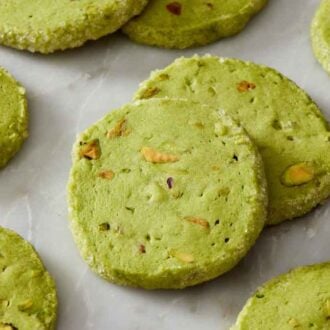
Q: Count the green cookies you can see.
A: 8